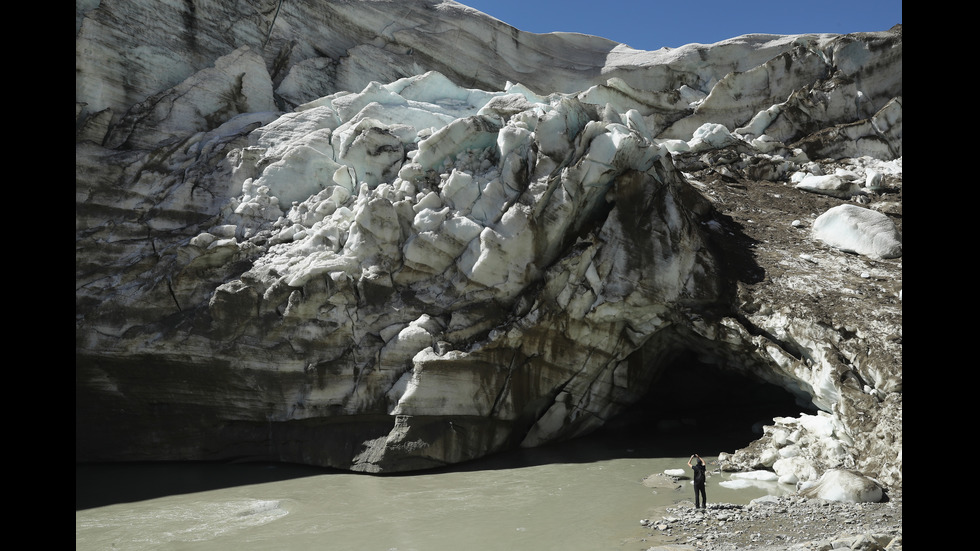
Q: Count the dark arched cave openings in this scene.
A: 1